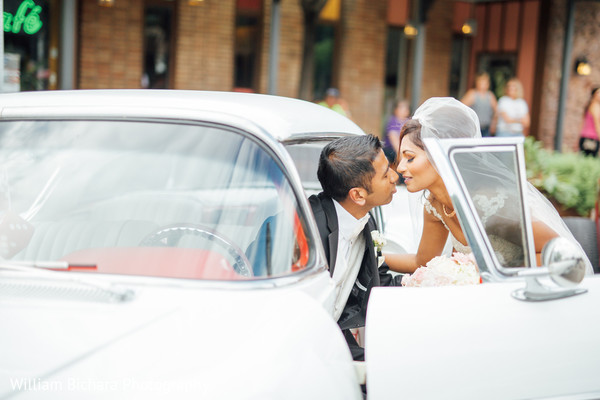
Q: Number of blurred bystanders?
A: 5